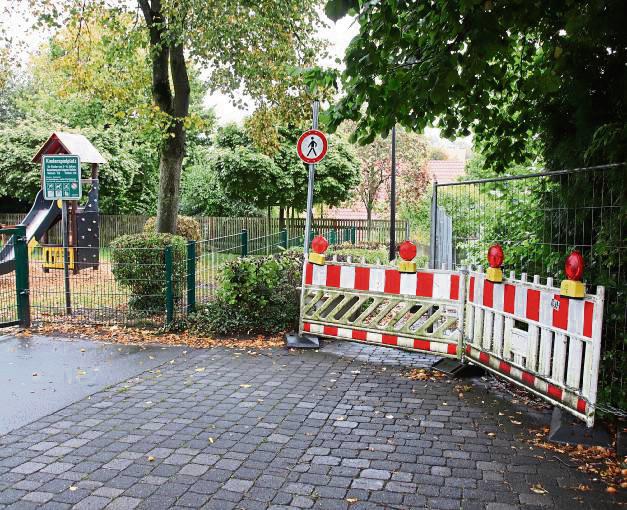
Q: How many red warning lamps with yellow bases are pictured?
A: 4